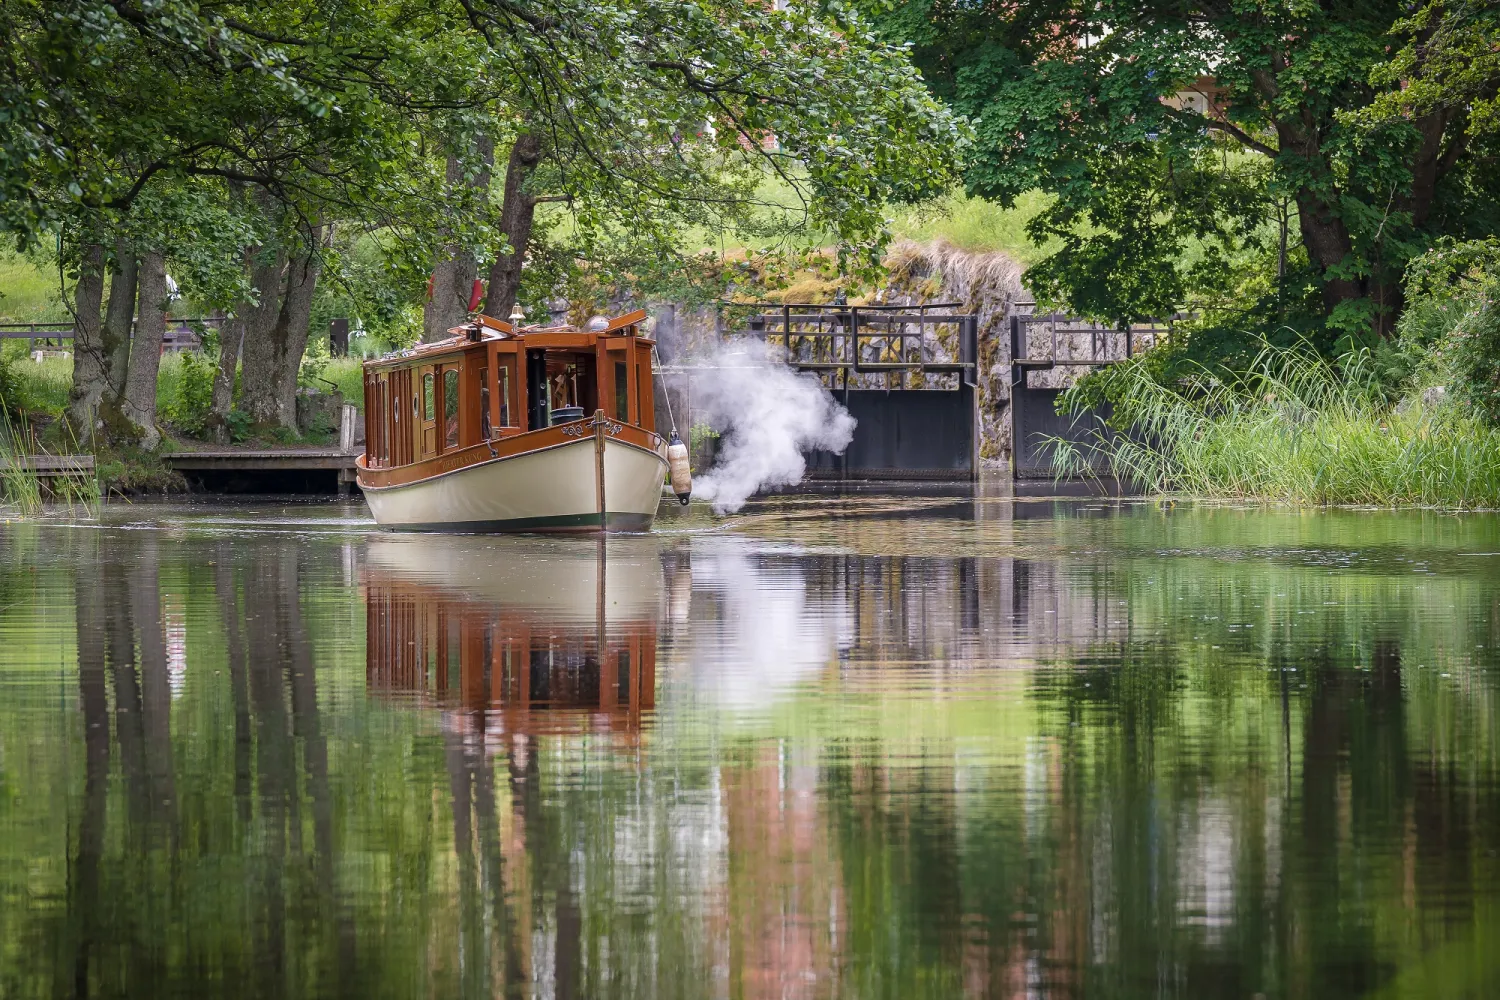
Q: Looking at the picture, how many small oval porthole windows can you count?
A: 2